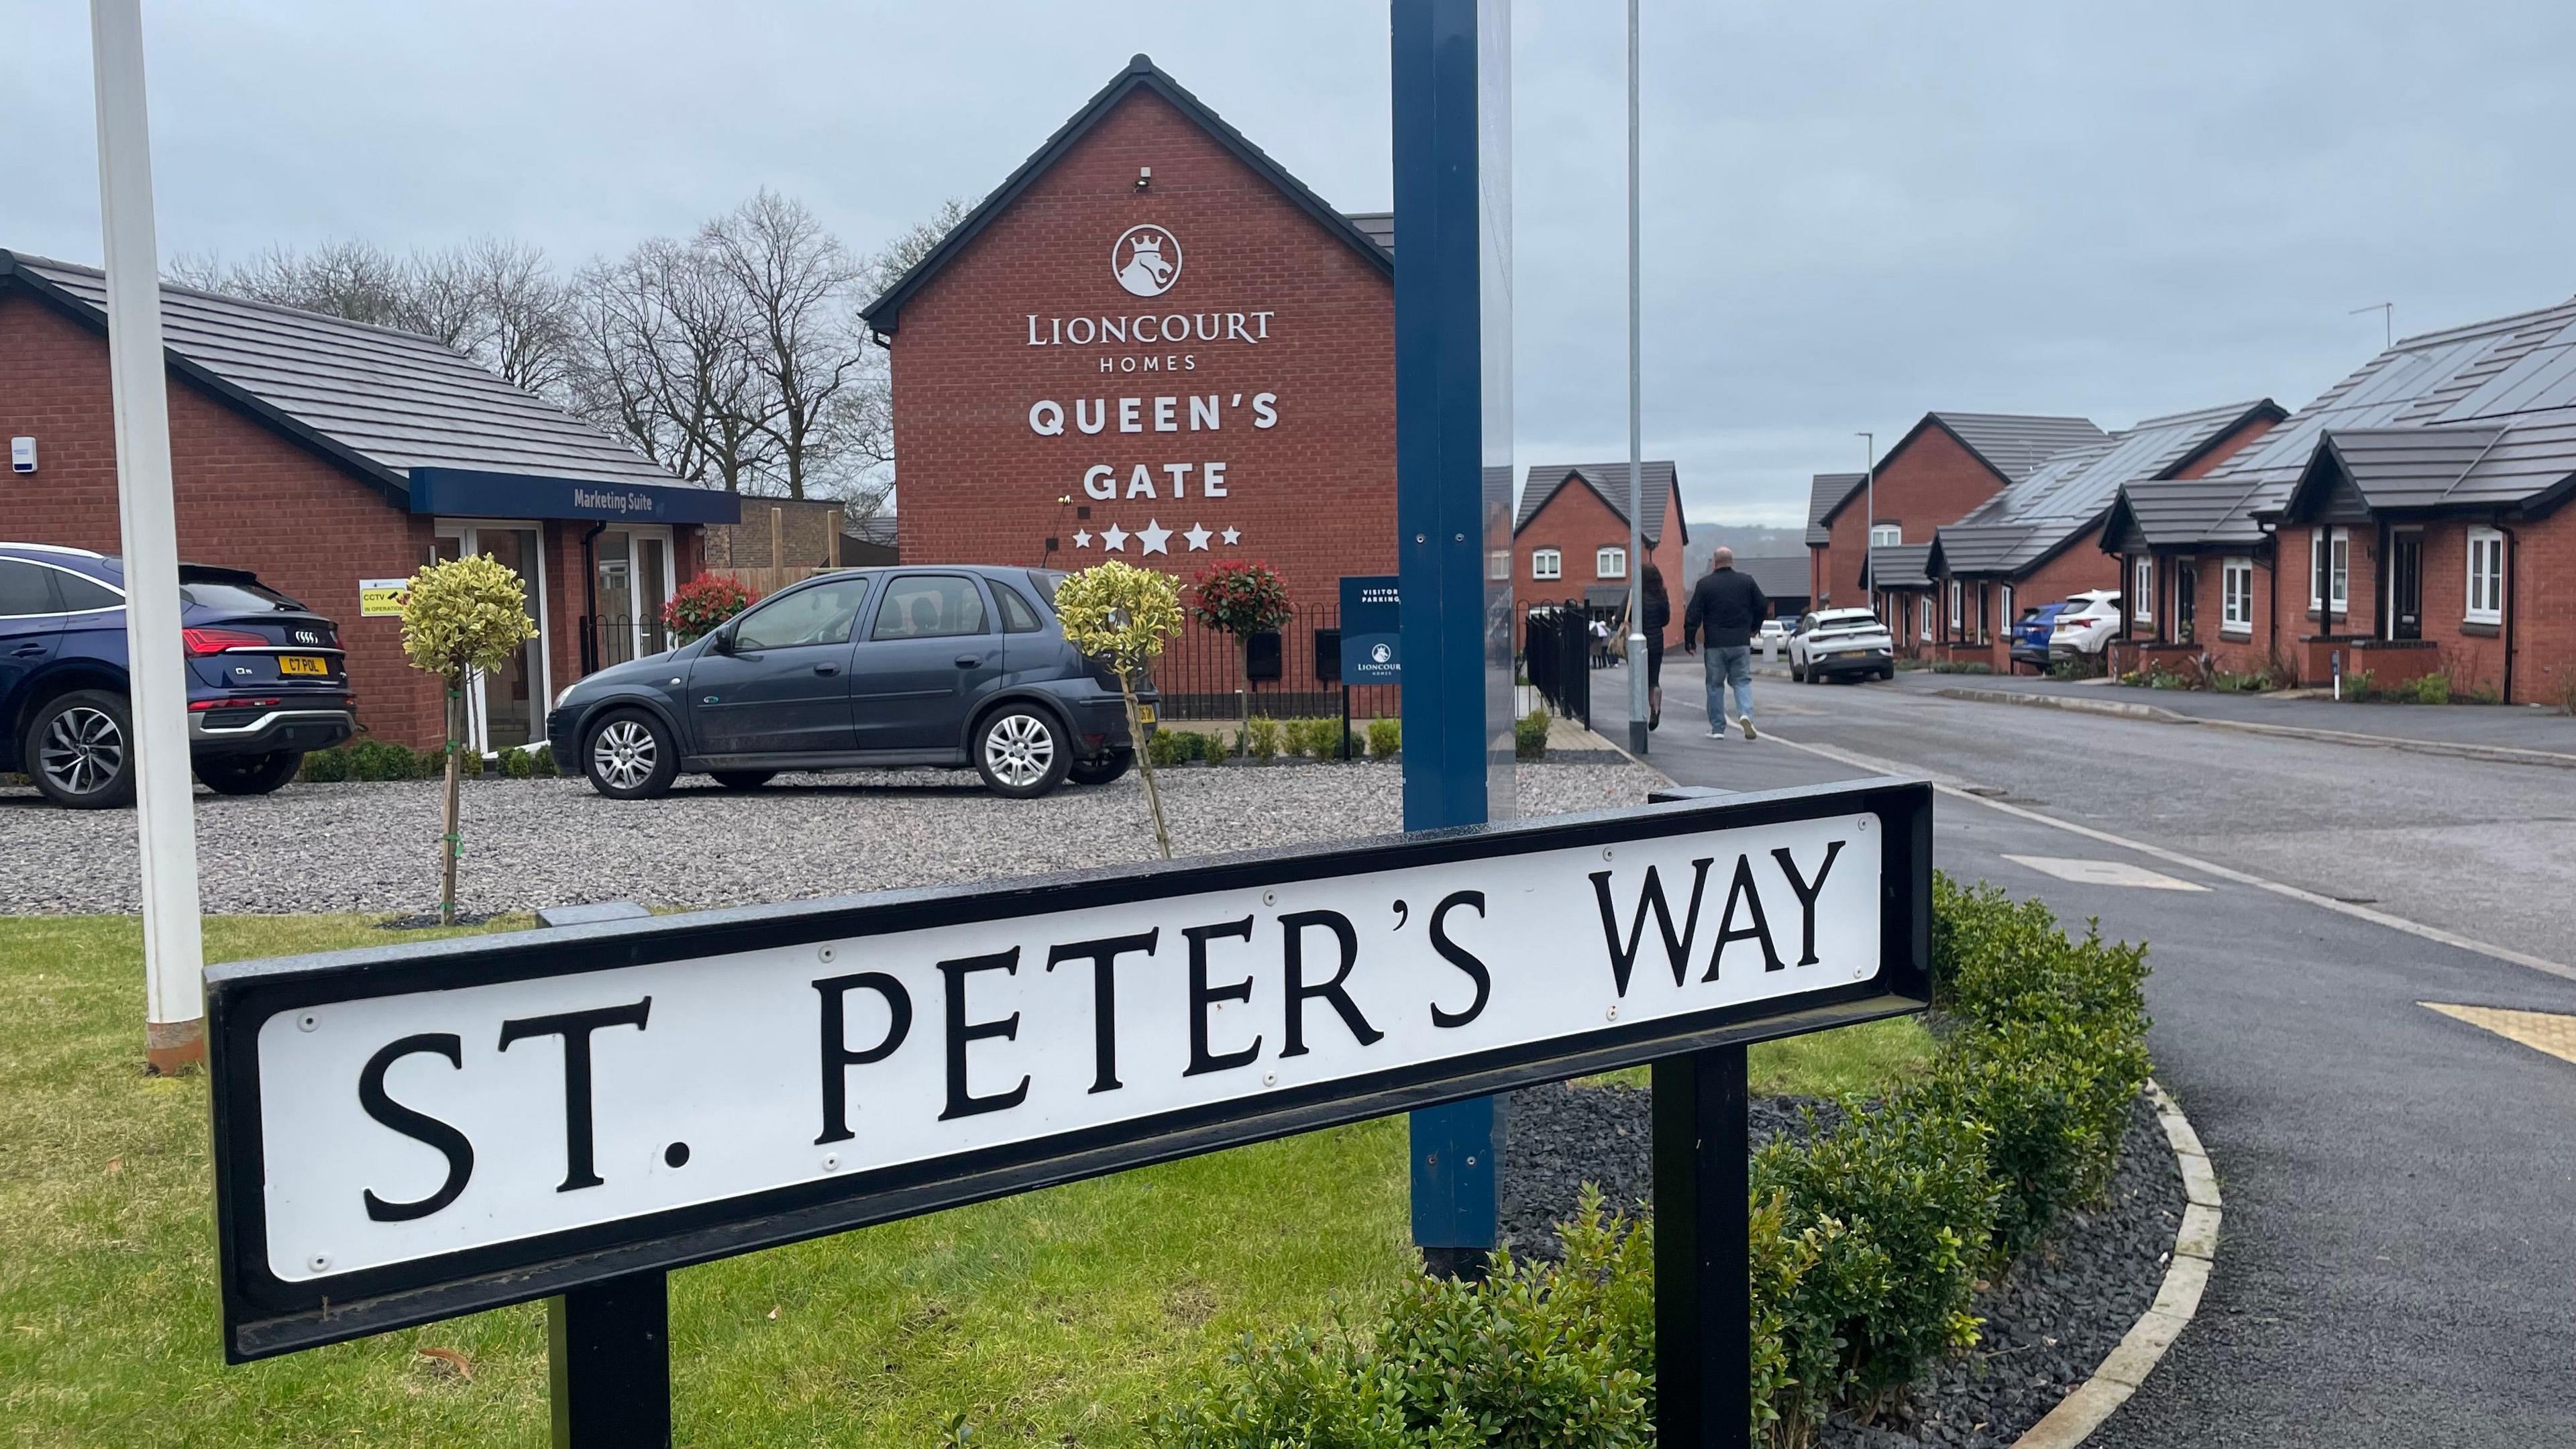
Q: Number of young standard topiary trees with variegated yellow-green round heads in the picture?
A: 2